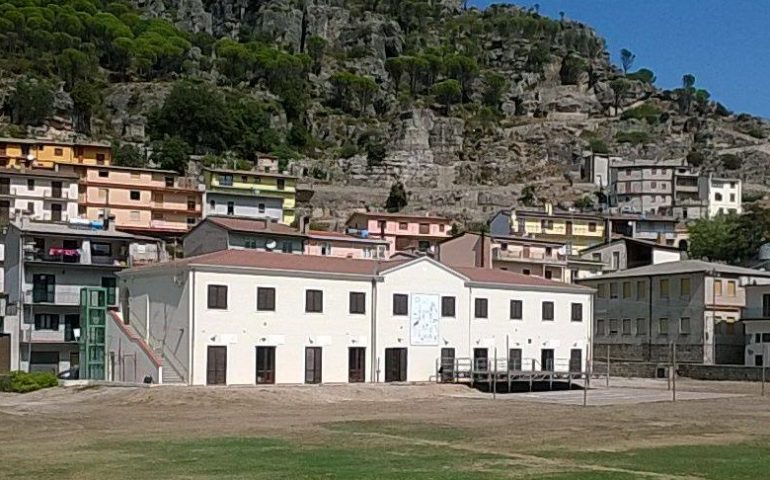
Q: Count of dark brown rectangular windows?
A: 10